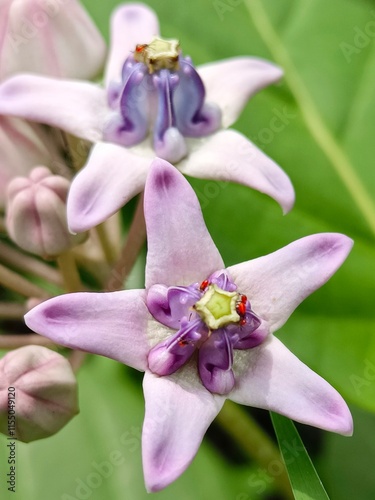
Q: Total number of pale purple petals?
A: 10